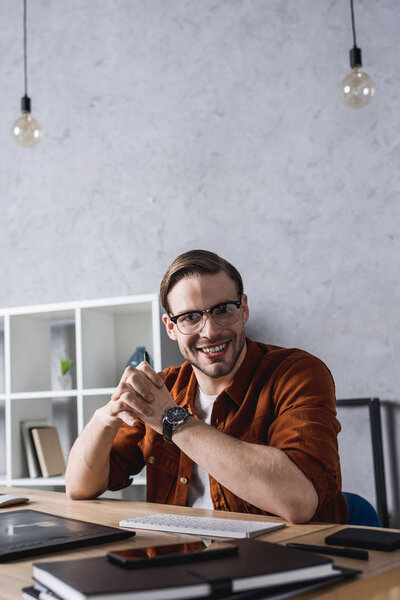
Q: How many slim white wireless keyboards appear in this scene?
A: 1